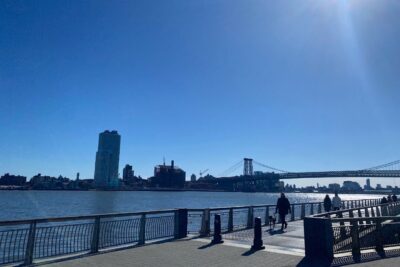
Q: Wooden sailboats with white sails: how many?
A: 0